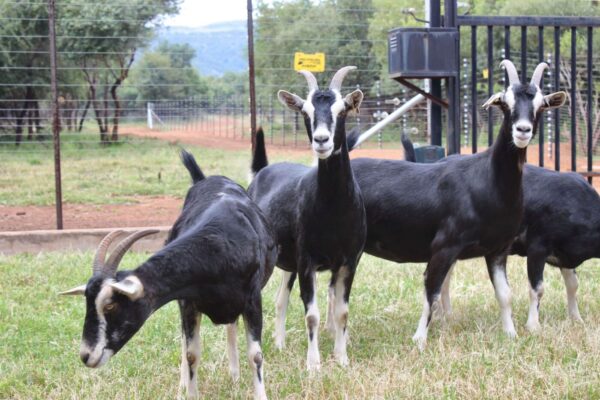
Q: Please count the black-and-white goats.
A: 4